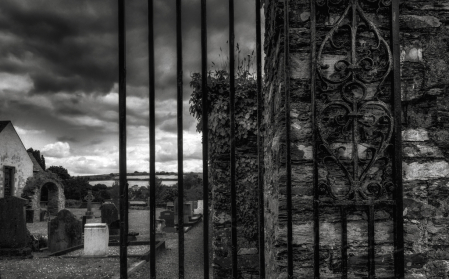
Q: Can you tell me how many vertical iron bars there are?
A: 11